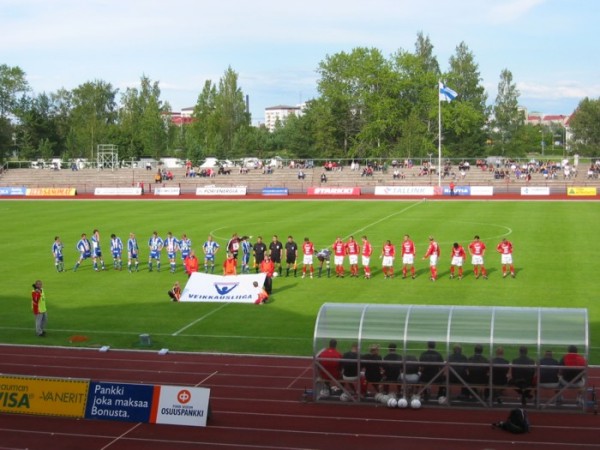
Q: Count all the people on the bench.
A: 12